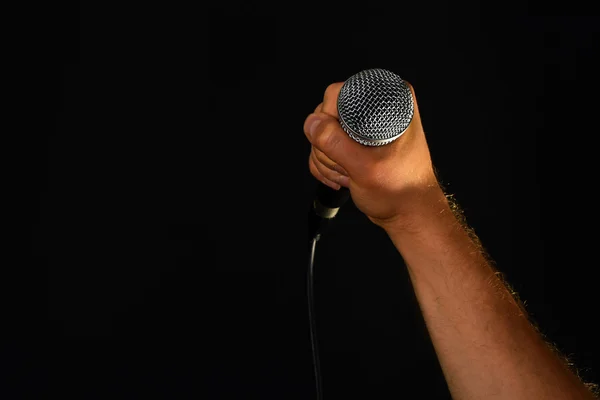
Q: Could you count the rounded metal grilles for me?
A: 1